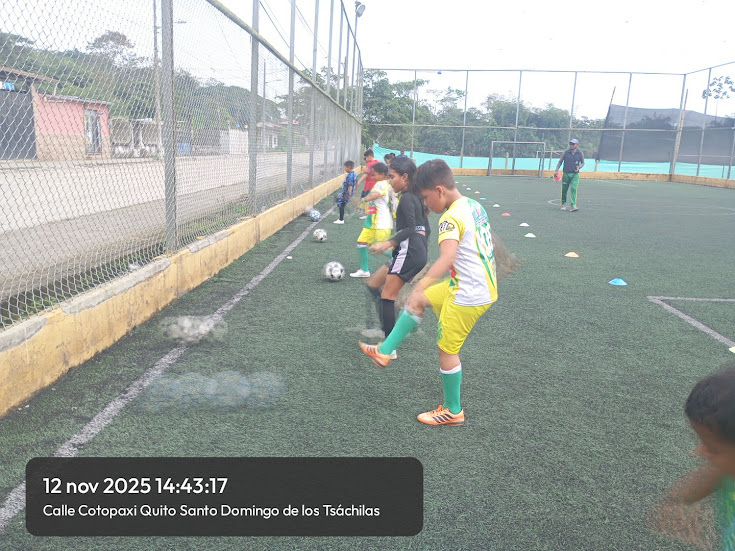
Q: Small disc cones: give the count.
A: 12